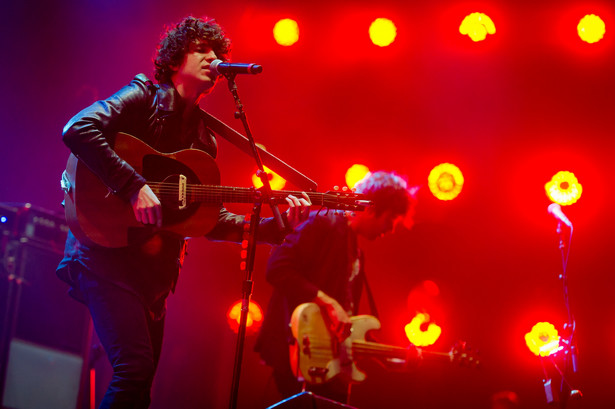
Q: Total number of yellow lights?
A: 11